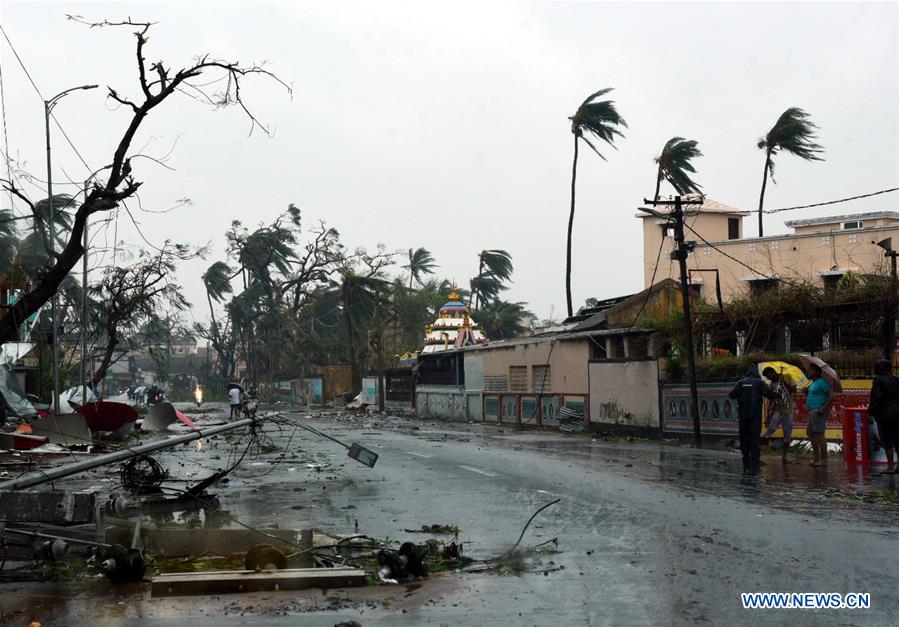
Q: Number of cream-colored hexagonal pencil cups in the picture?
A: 0